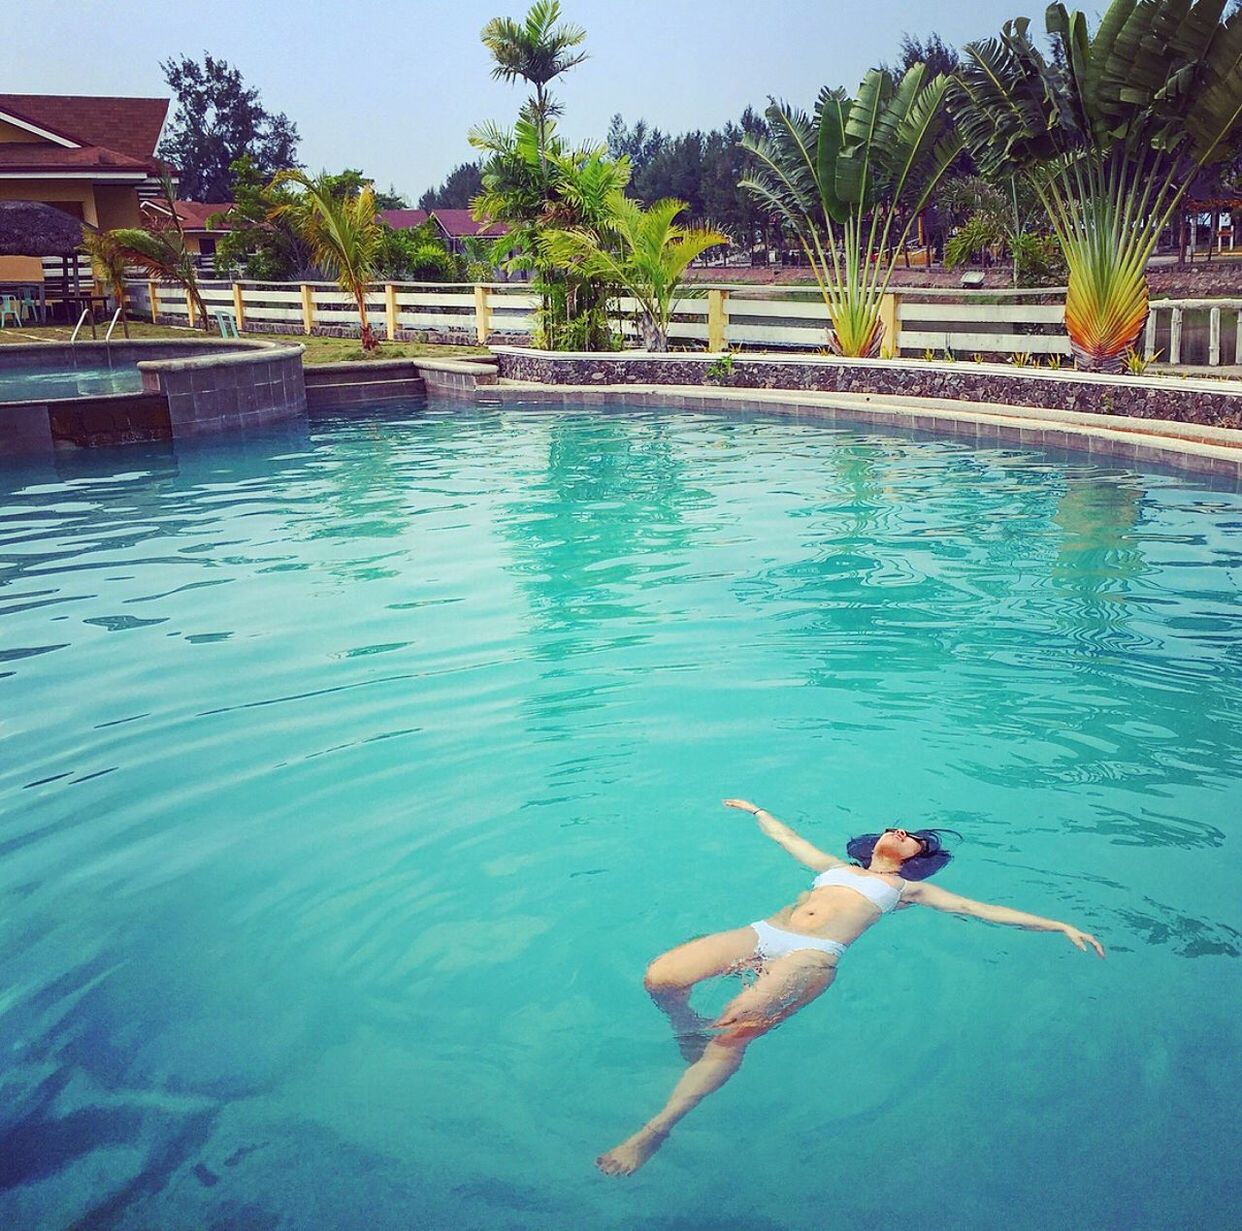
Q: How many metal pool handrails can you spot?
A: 2